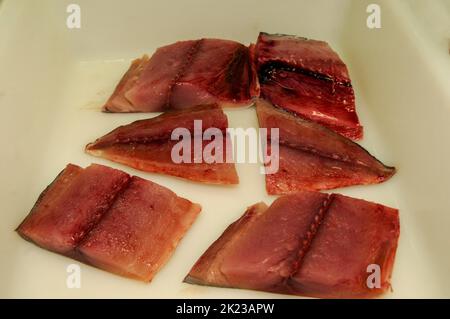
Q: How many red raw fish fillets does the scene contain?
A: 6